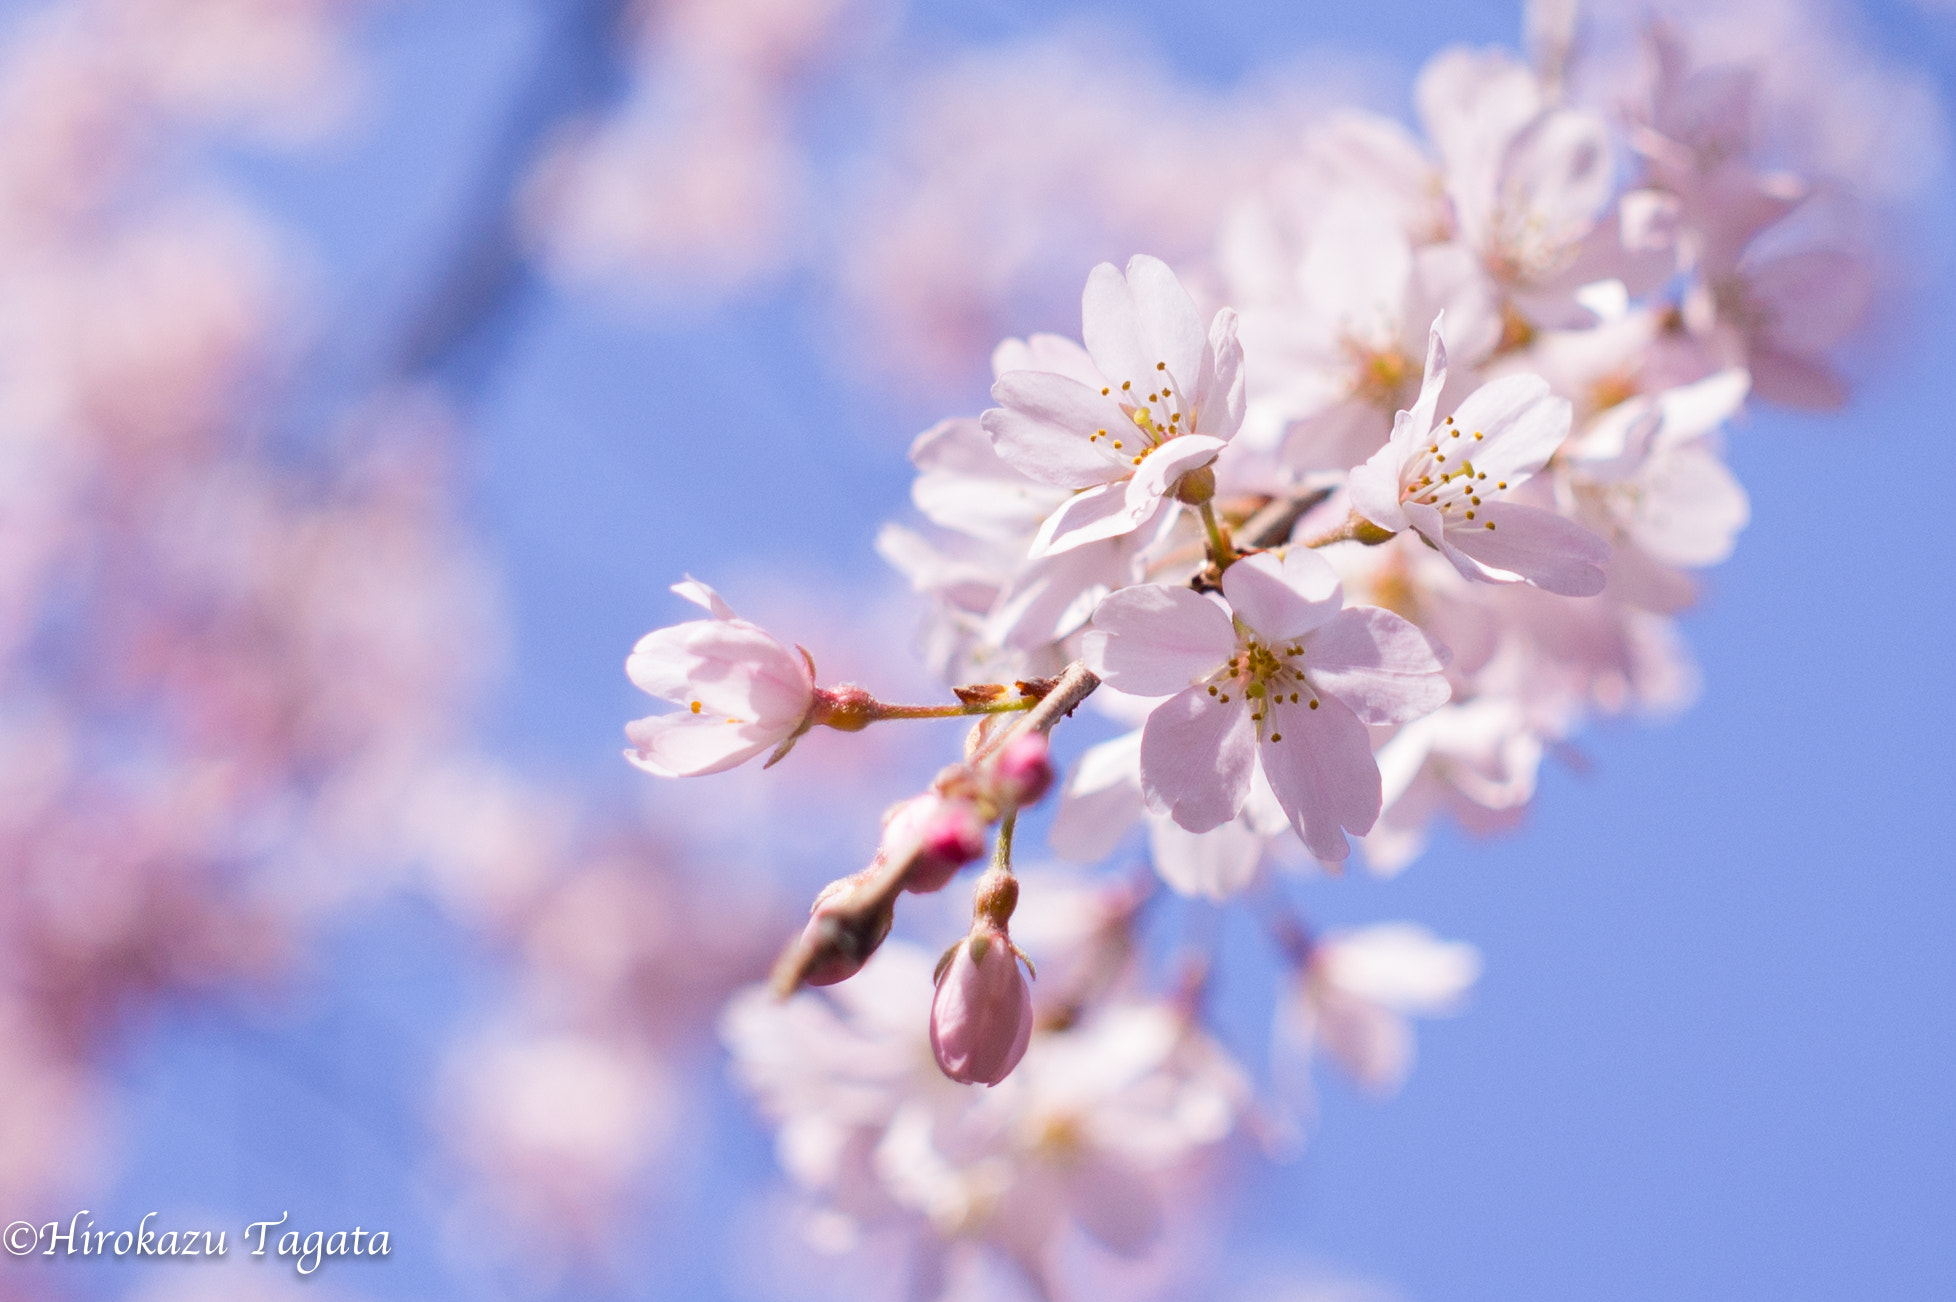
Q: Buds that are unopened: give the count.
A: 4